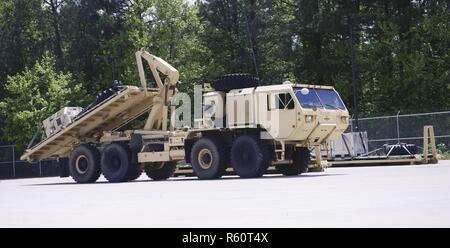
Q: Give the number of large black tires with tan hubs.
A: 2